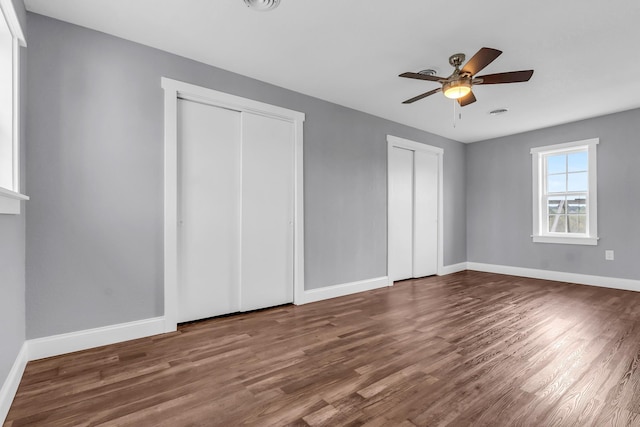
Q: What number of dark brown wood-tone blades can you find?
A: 5